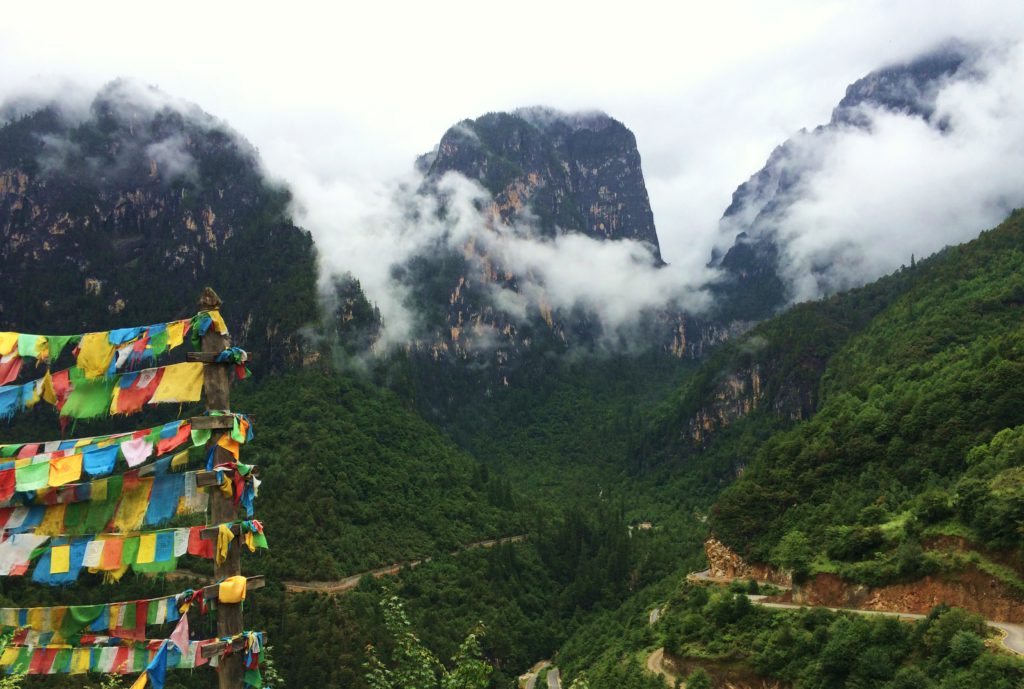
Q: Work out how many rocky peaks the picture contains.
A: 3